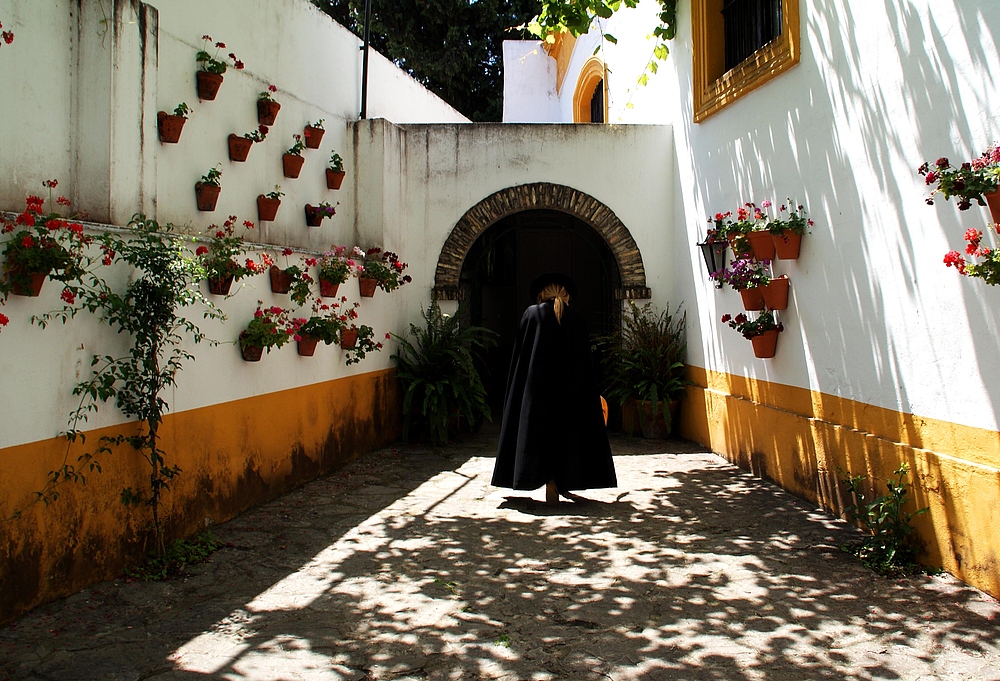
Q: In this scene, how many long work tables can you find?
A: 0